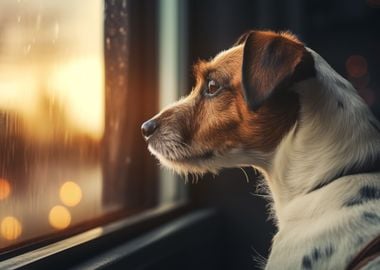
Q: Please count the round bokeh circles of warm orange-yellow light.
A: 4